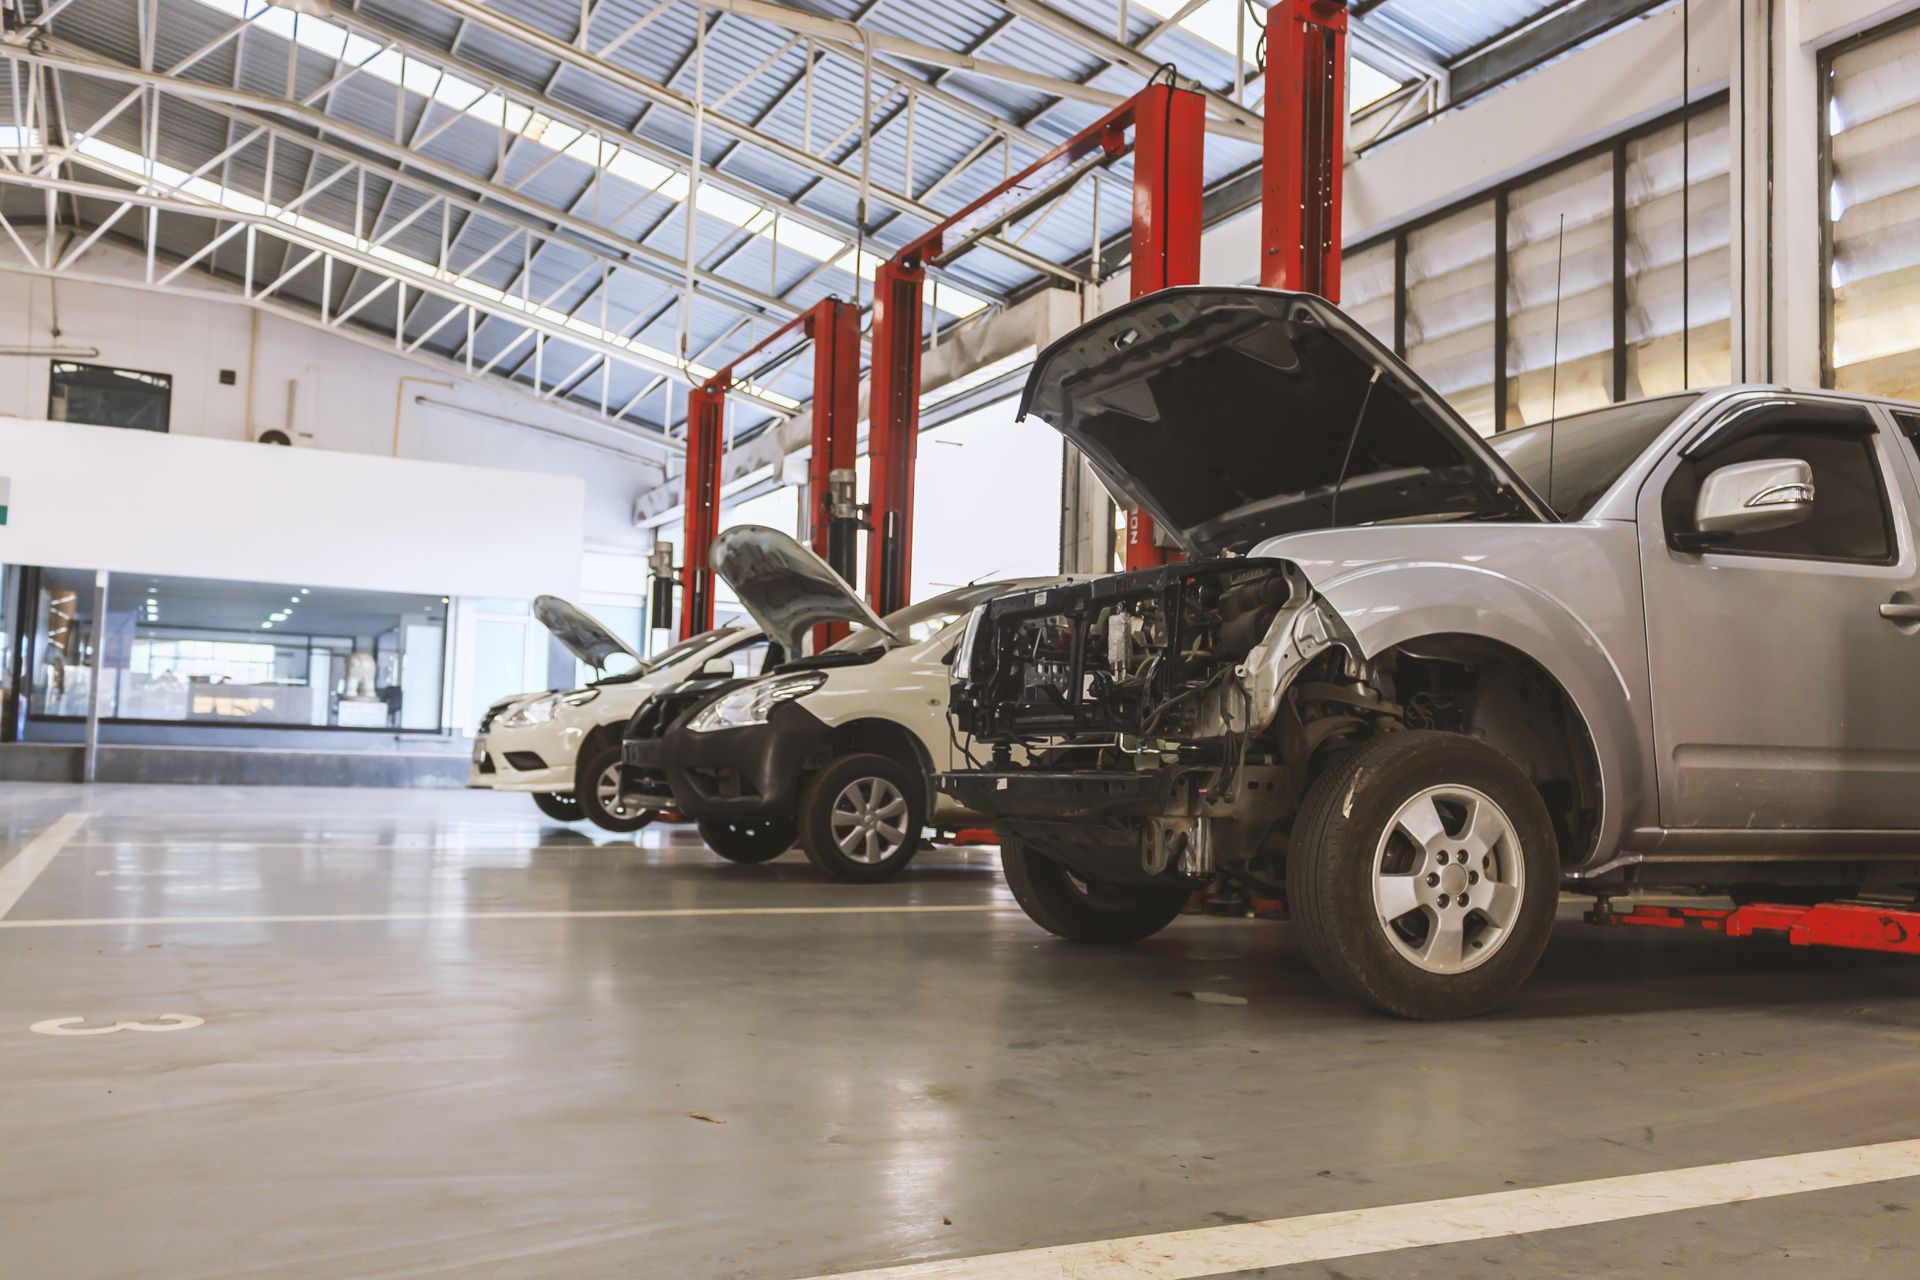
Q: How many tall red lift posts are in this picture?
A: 5